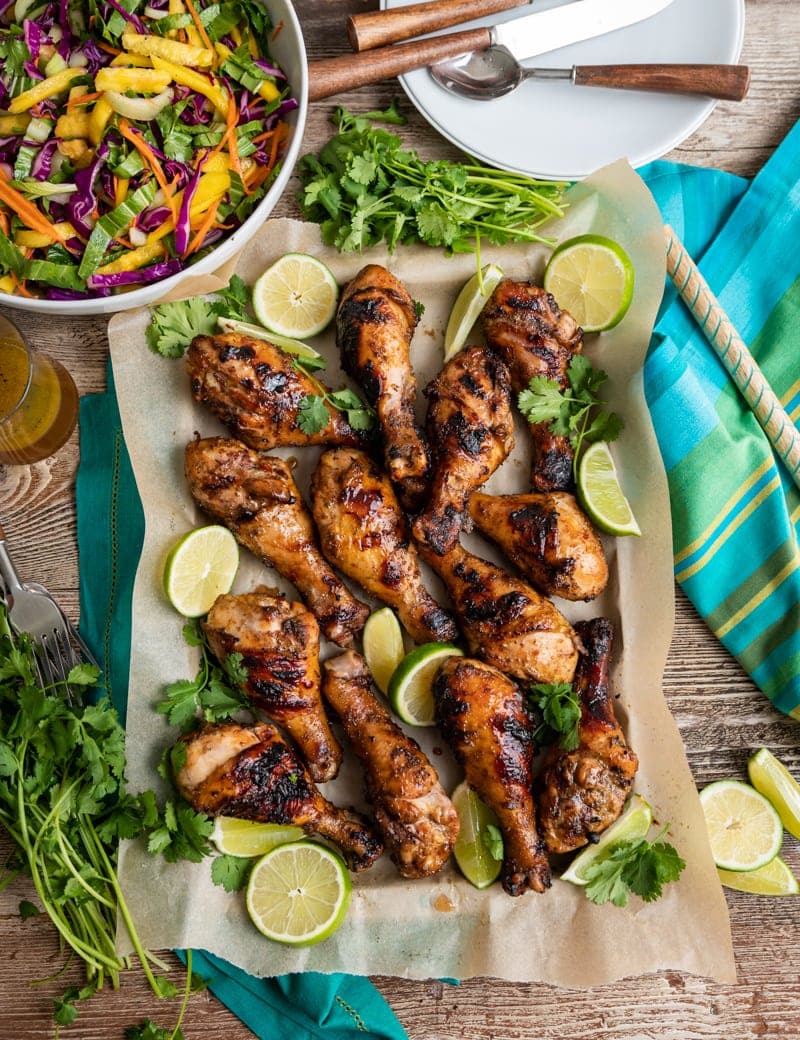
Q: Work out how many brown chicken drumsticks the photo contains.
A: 13